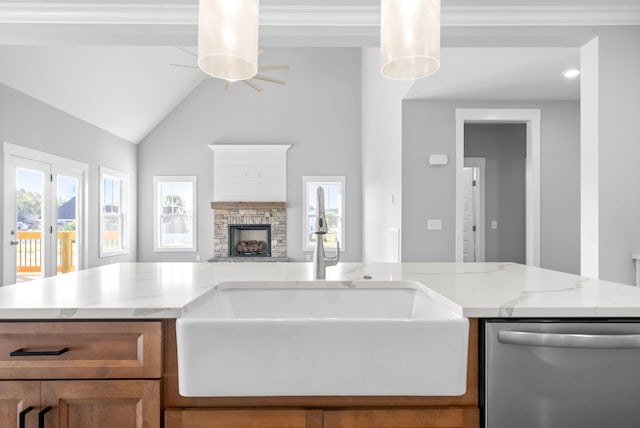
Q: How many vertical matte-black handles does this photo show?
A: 2